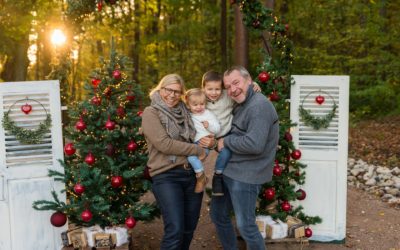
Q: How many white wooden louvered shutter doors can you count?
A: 2